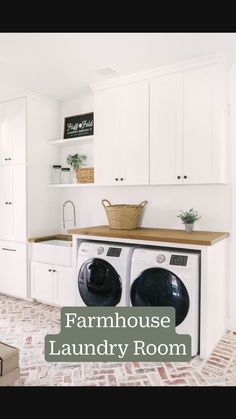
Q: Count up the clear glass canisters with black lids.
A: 2